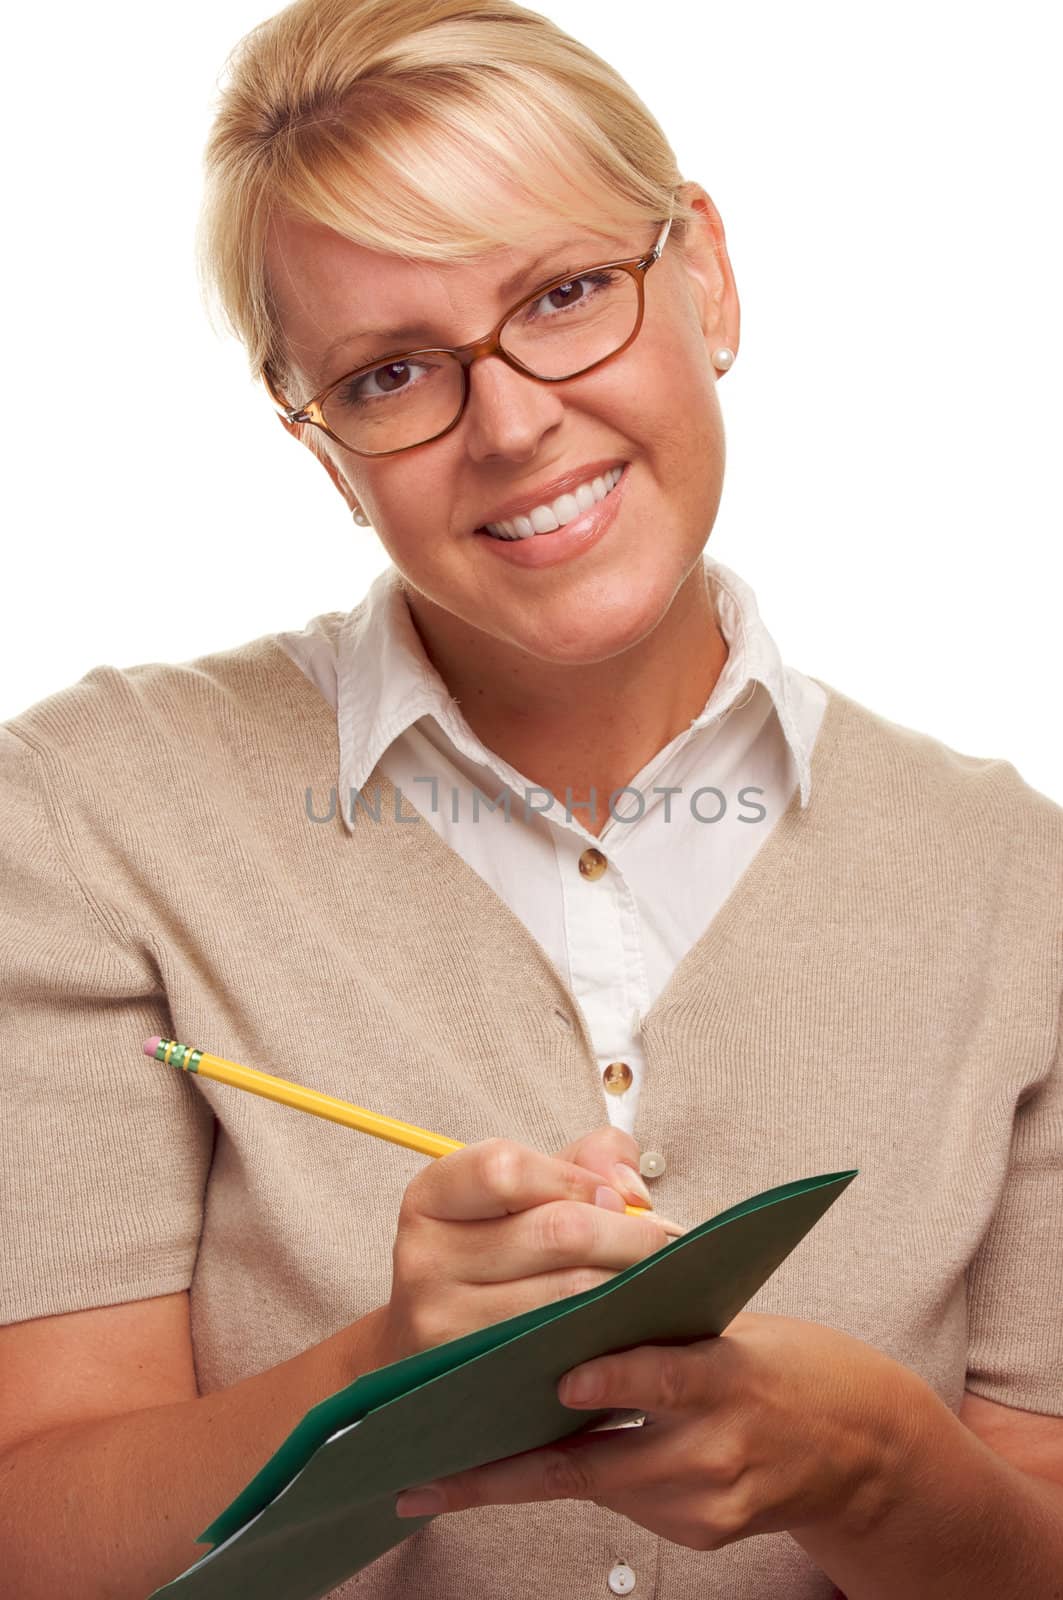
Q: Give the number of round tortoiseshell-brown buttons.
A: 2